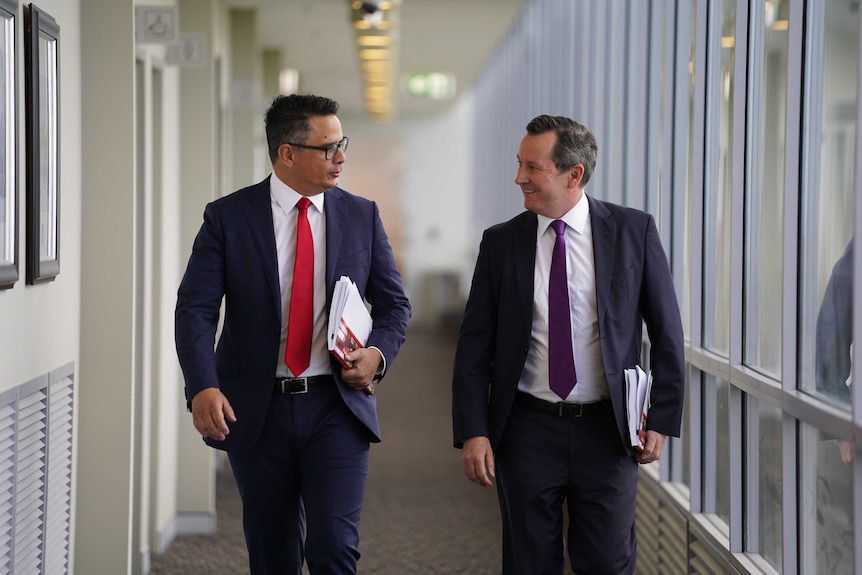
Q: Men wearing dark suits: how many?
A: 2